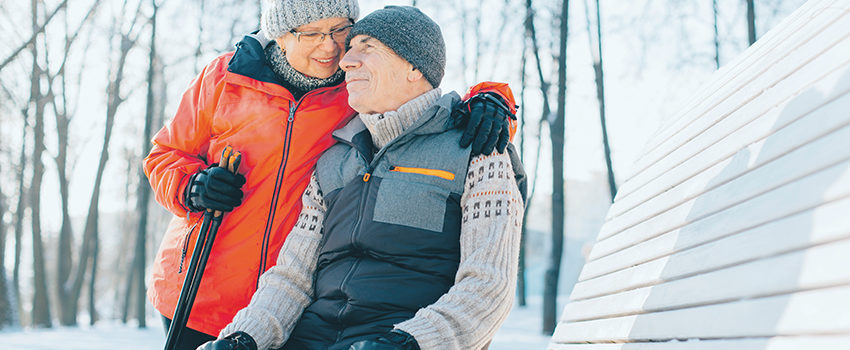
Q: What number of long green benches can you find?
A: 0